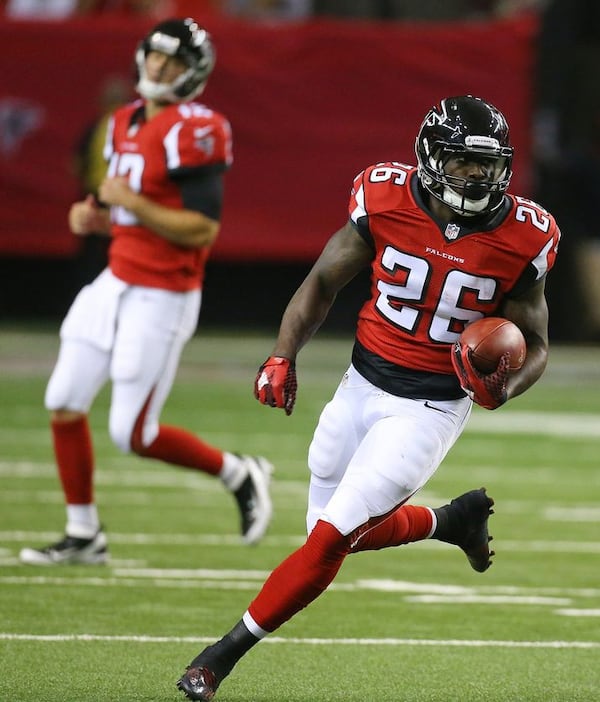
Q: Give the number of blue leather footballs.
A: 0